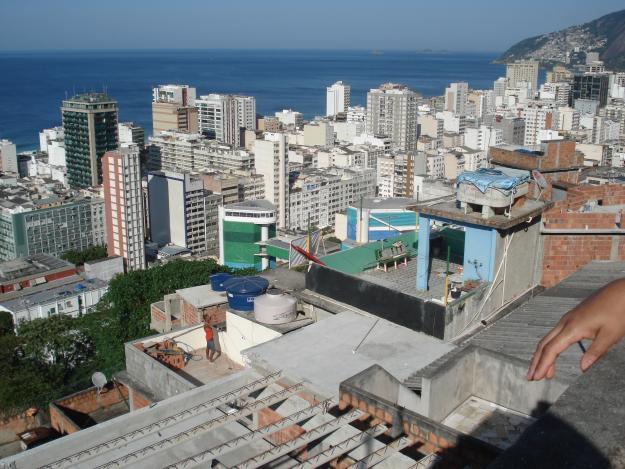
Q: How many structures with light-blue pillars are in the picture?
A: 1